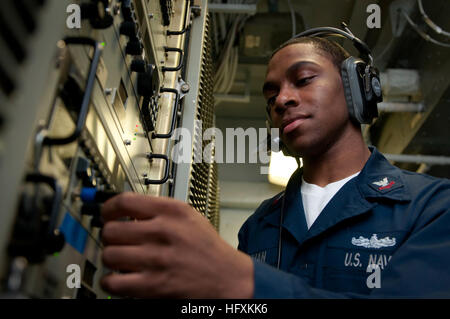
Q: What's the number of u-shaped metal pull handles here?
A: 6